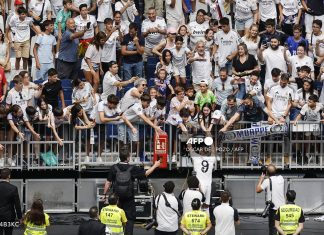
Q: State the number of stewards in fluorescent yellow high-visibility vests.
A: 4